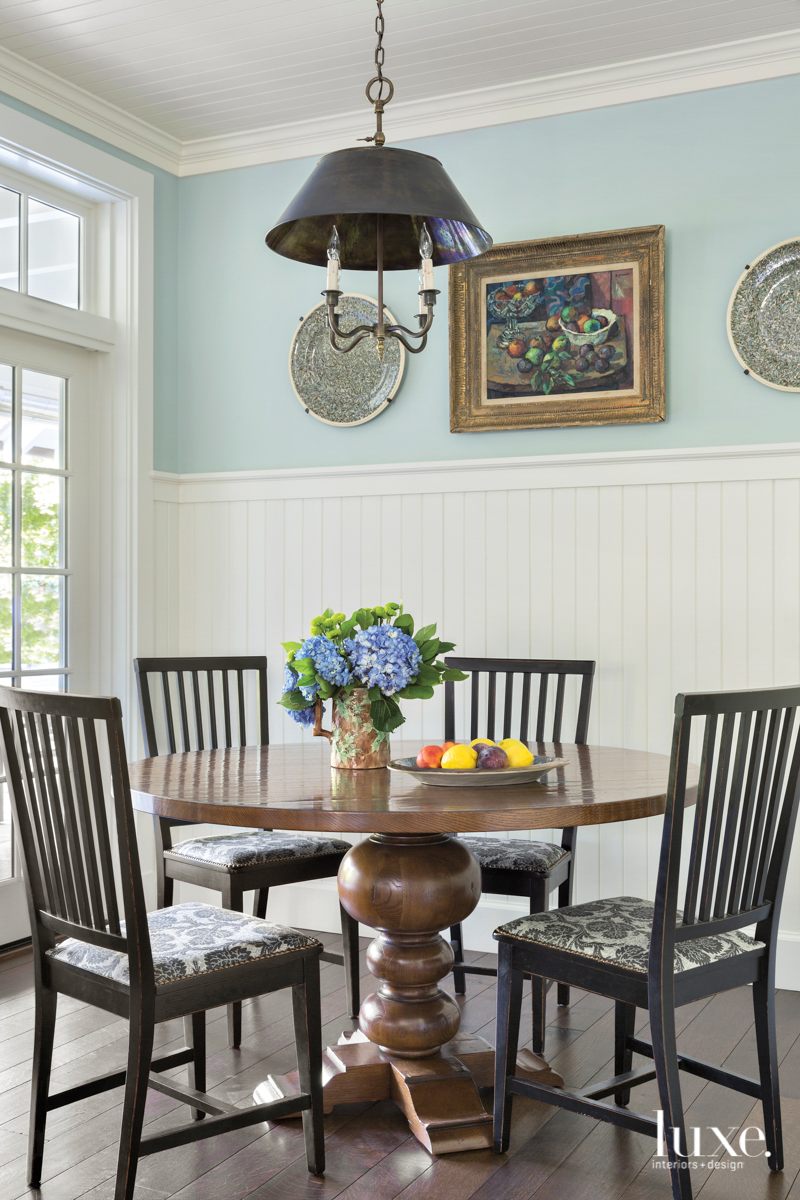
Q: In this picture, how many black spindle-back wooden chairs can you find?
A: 4